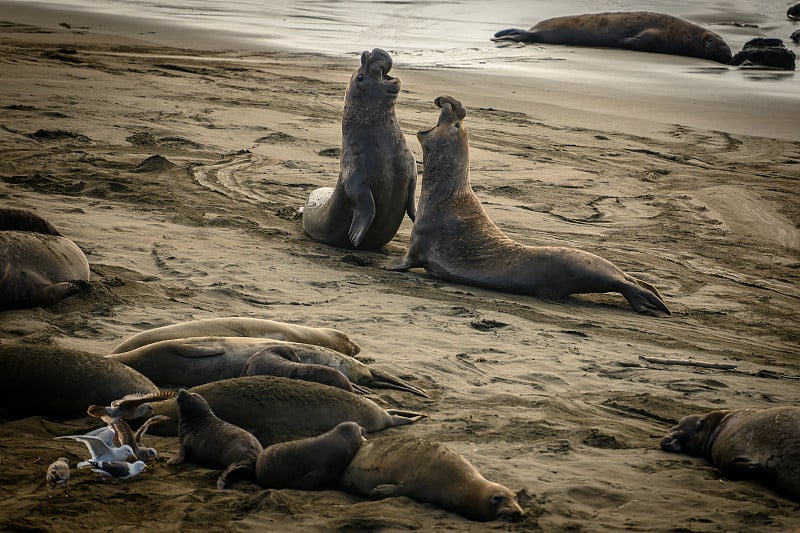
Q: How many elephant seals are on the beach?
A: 14